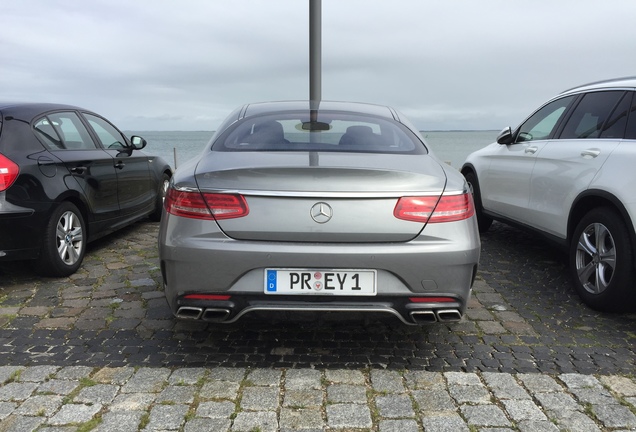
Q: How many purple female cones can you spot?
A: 0